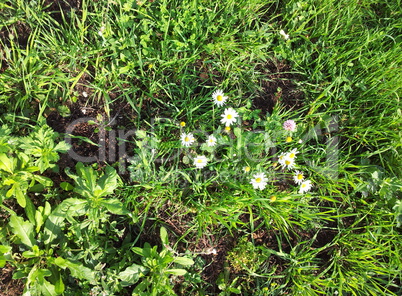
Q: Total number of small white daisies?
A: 11